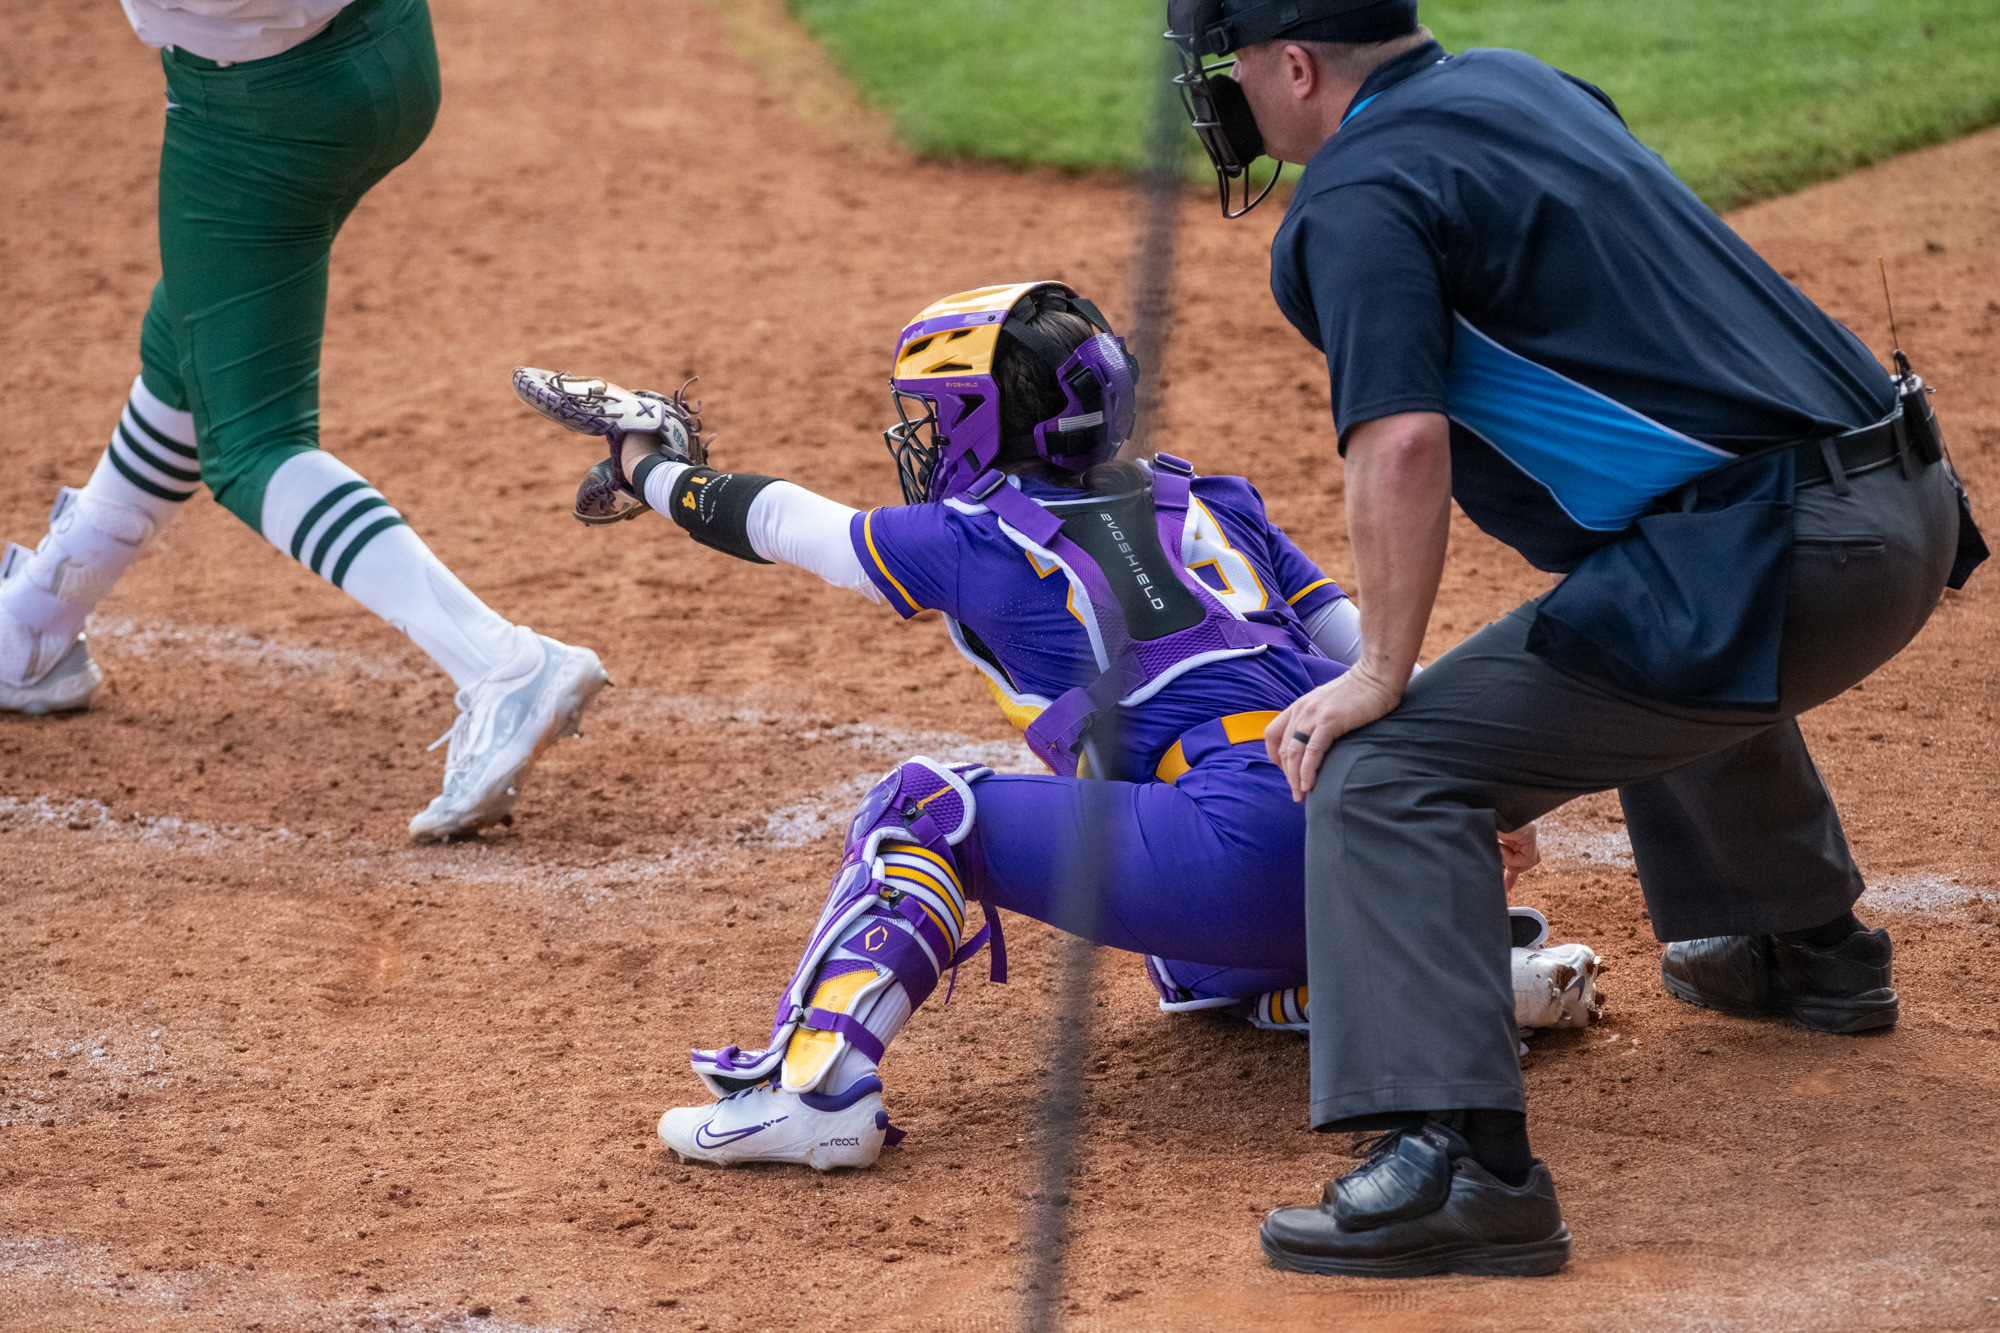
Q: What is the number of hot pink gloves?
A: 0